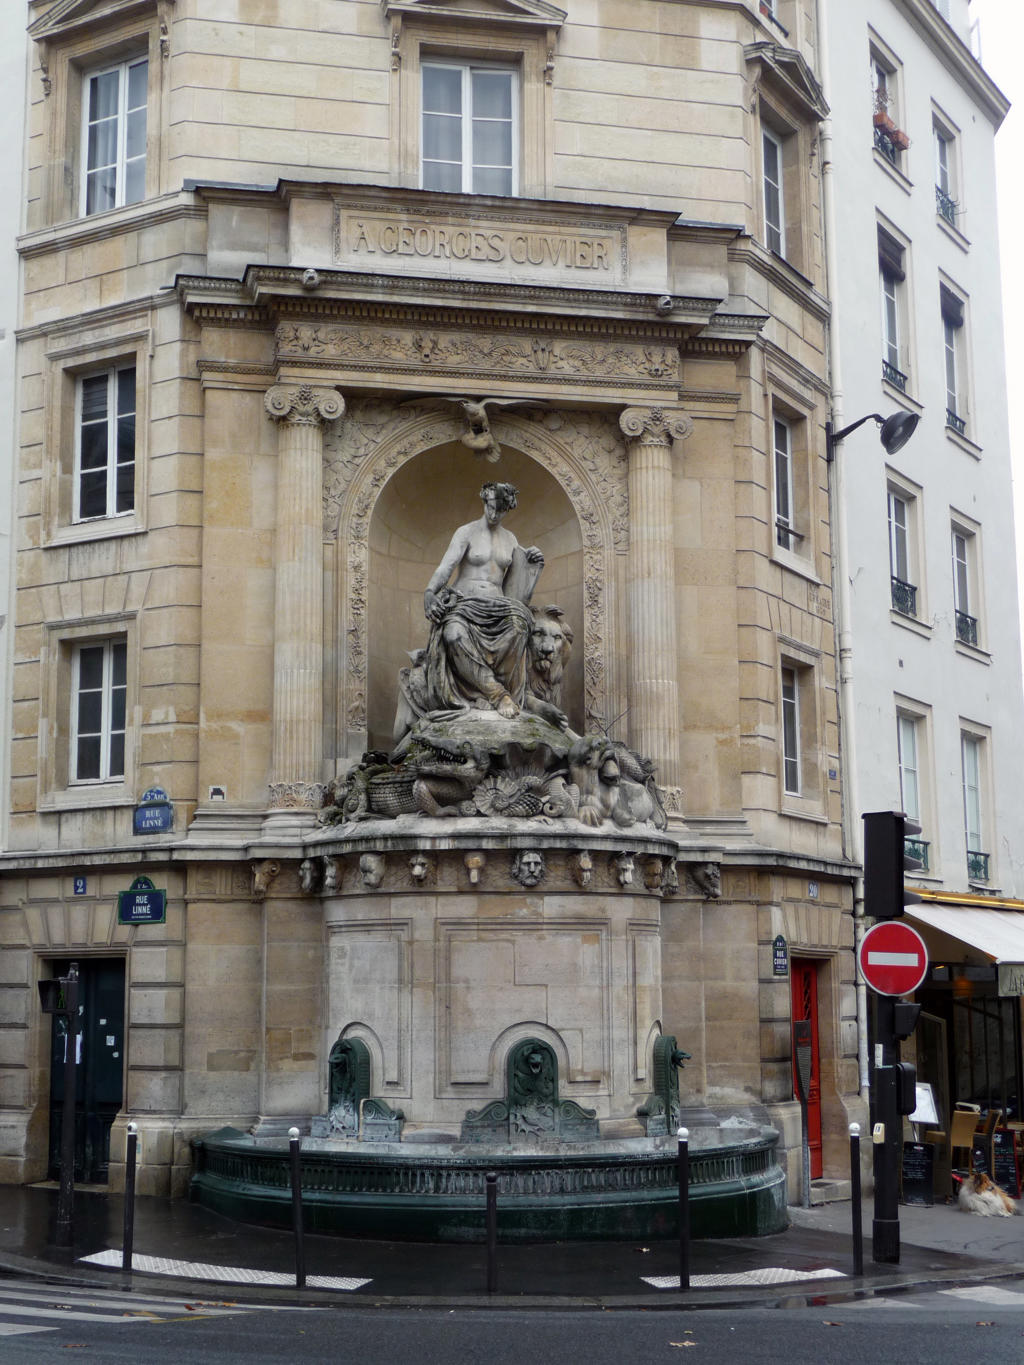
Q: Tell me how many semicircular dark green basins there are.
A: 1